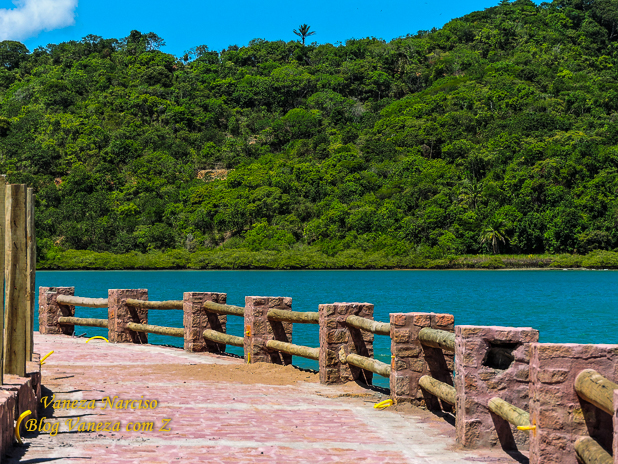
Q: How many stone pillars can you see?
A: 8